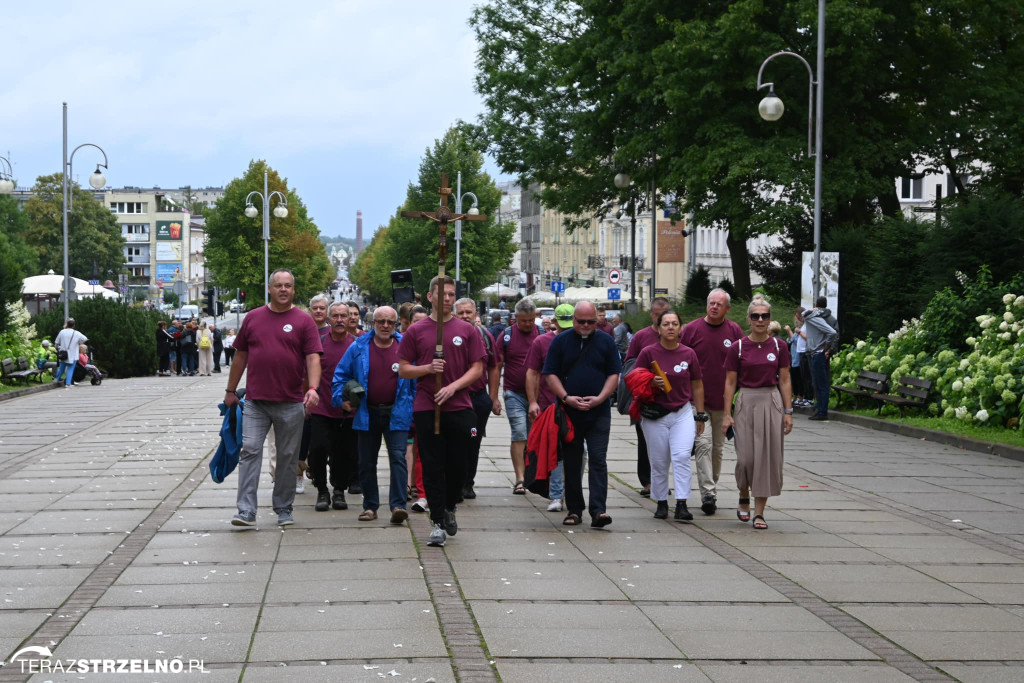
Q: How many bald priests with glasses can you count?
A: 1